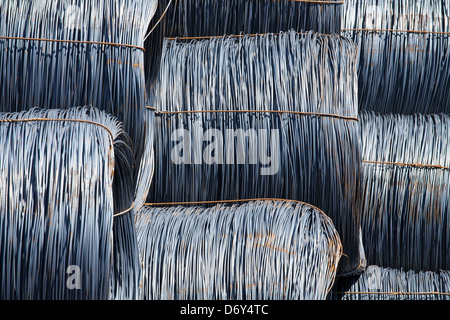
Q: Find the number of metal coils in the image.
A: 8